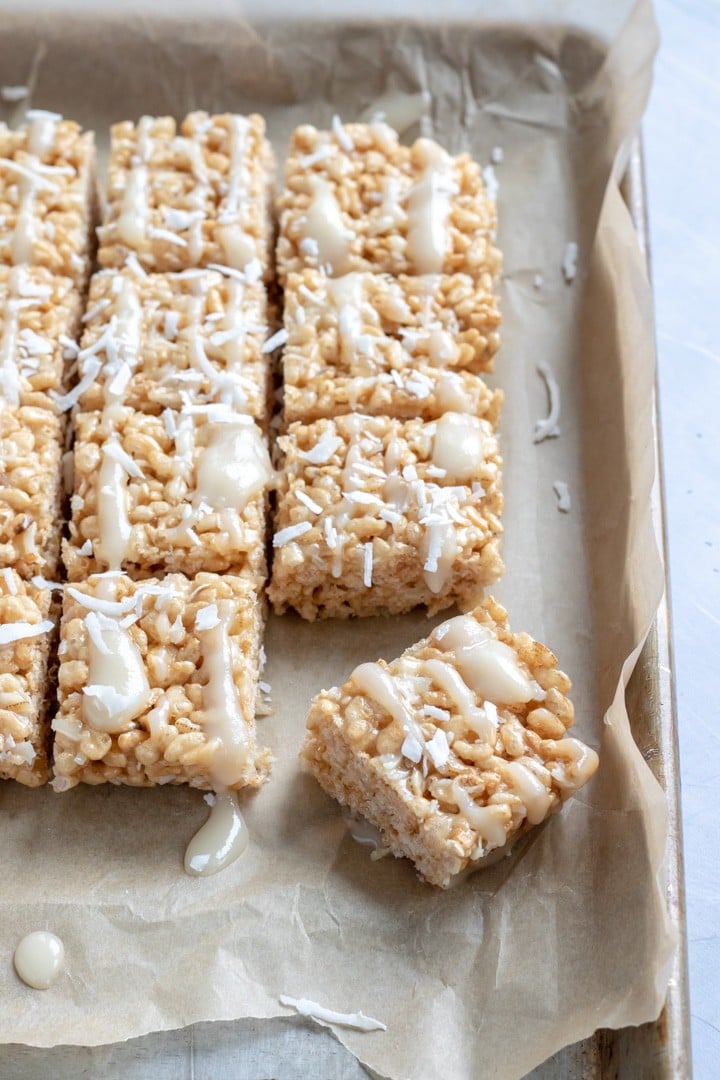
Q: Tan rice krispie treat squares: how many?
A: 12